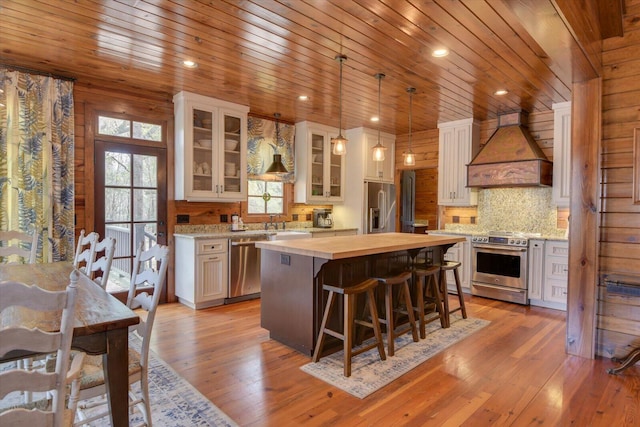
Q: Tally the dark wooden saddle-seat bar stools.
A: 4